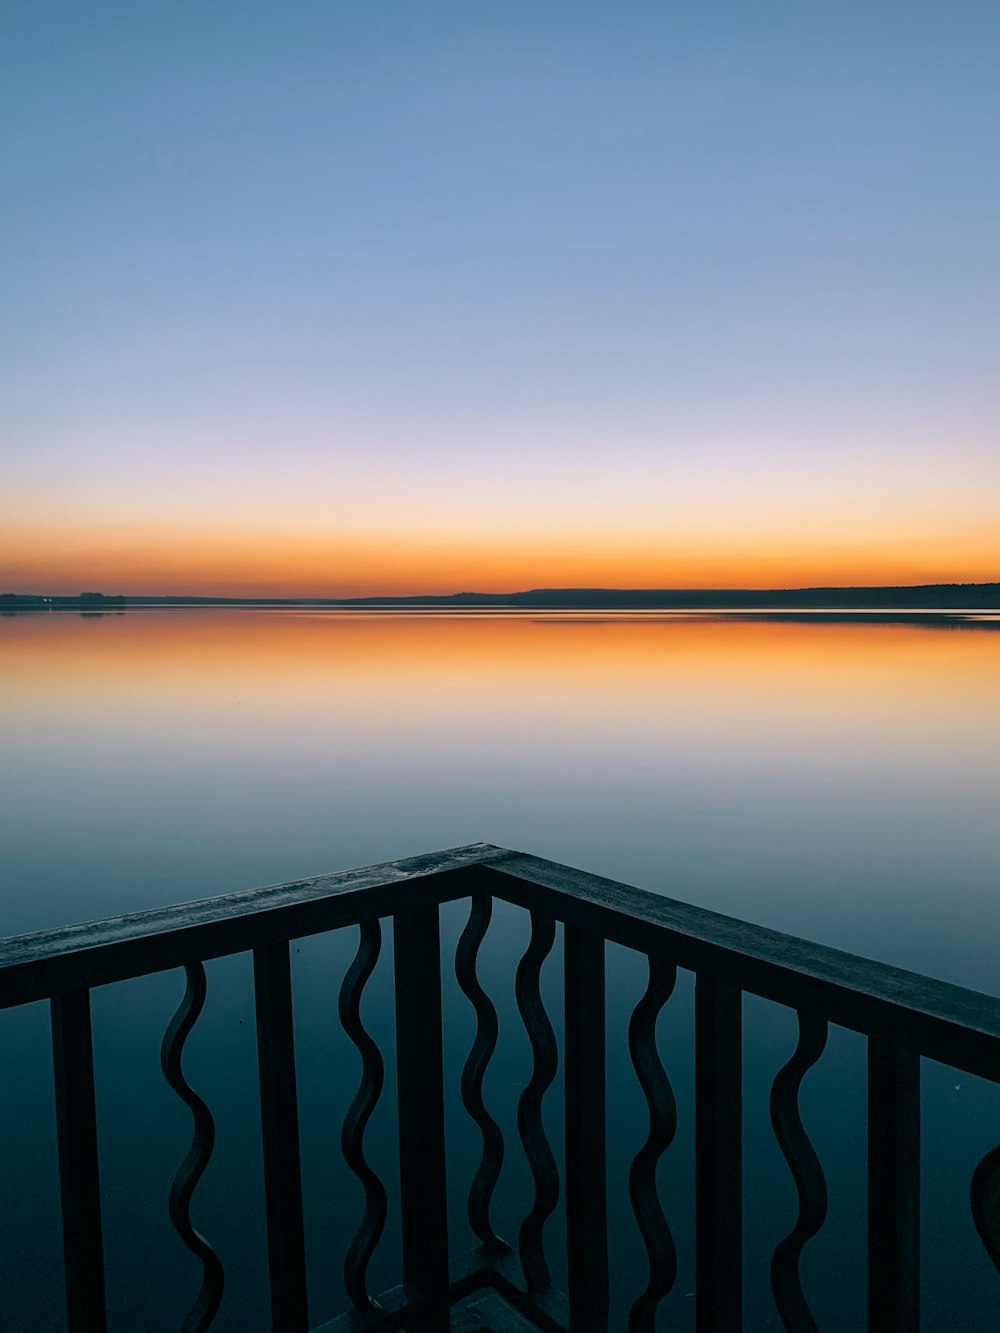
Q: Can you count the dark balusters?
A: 13